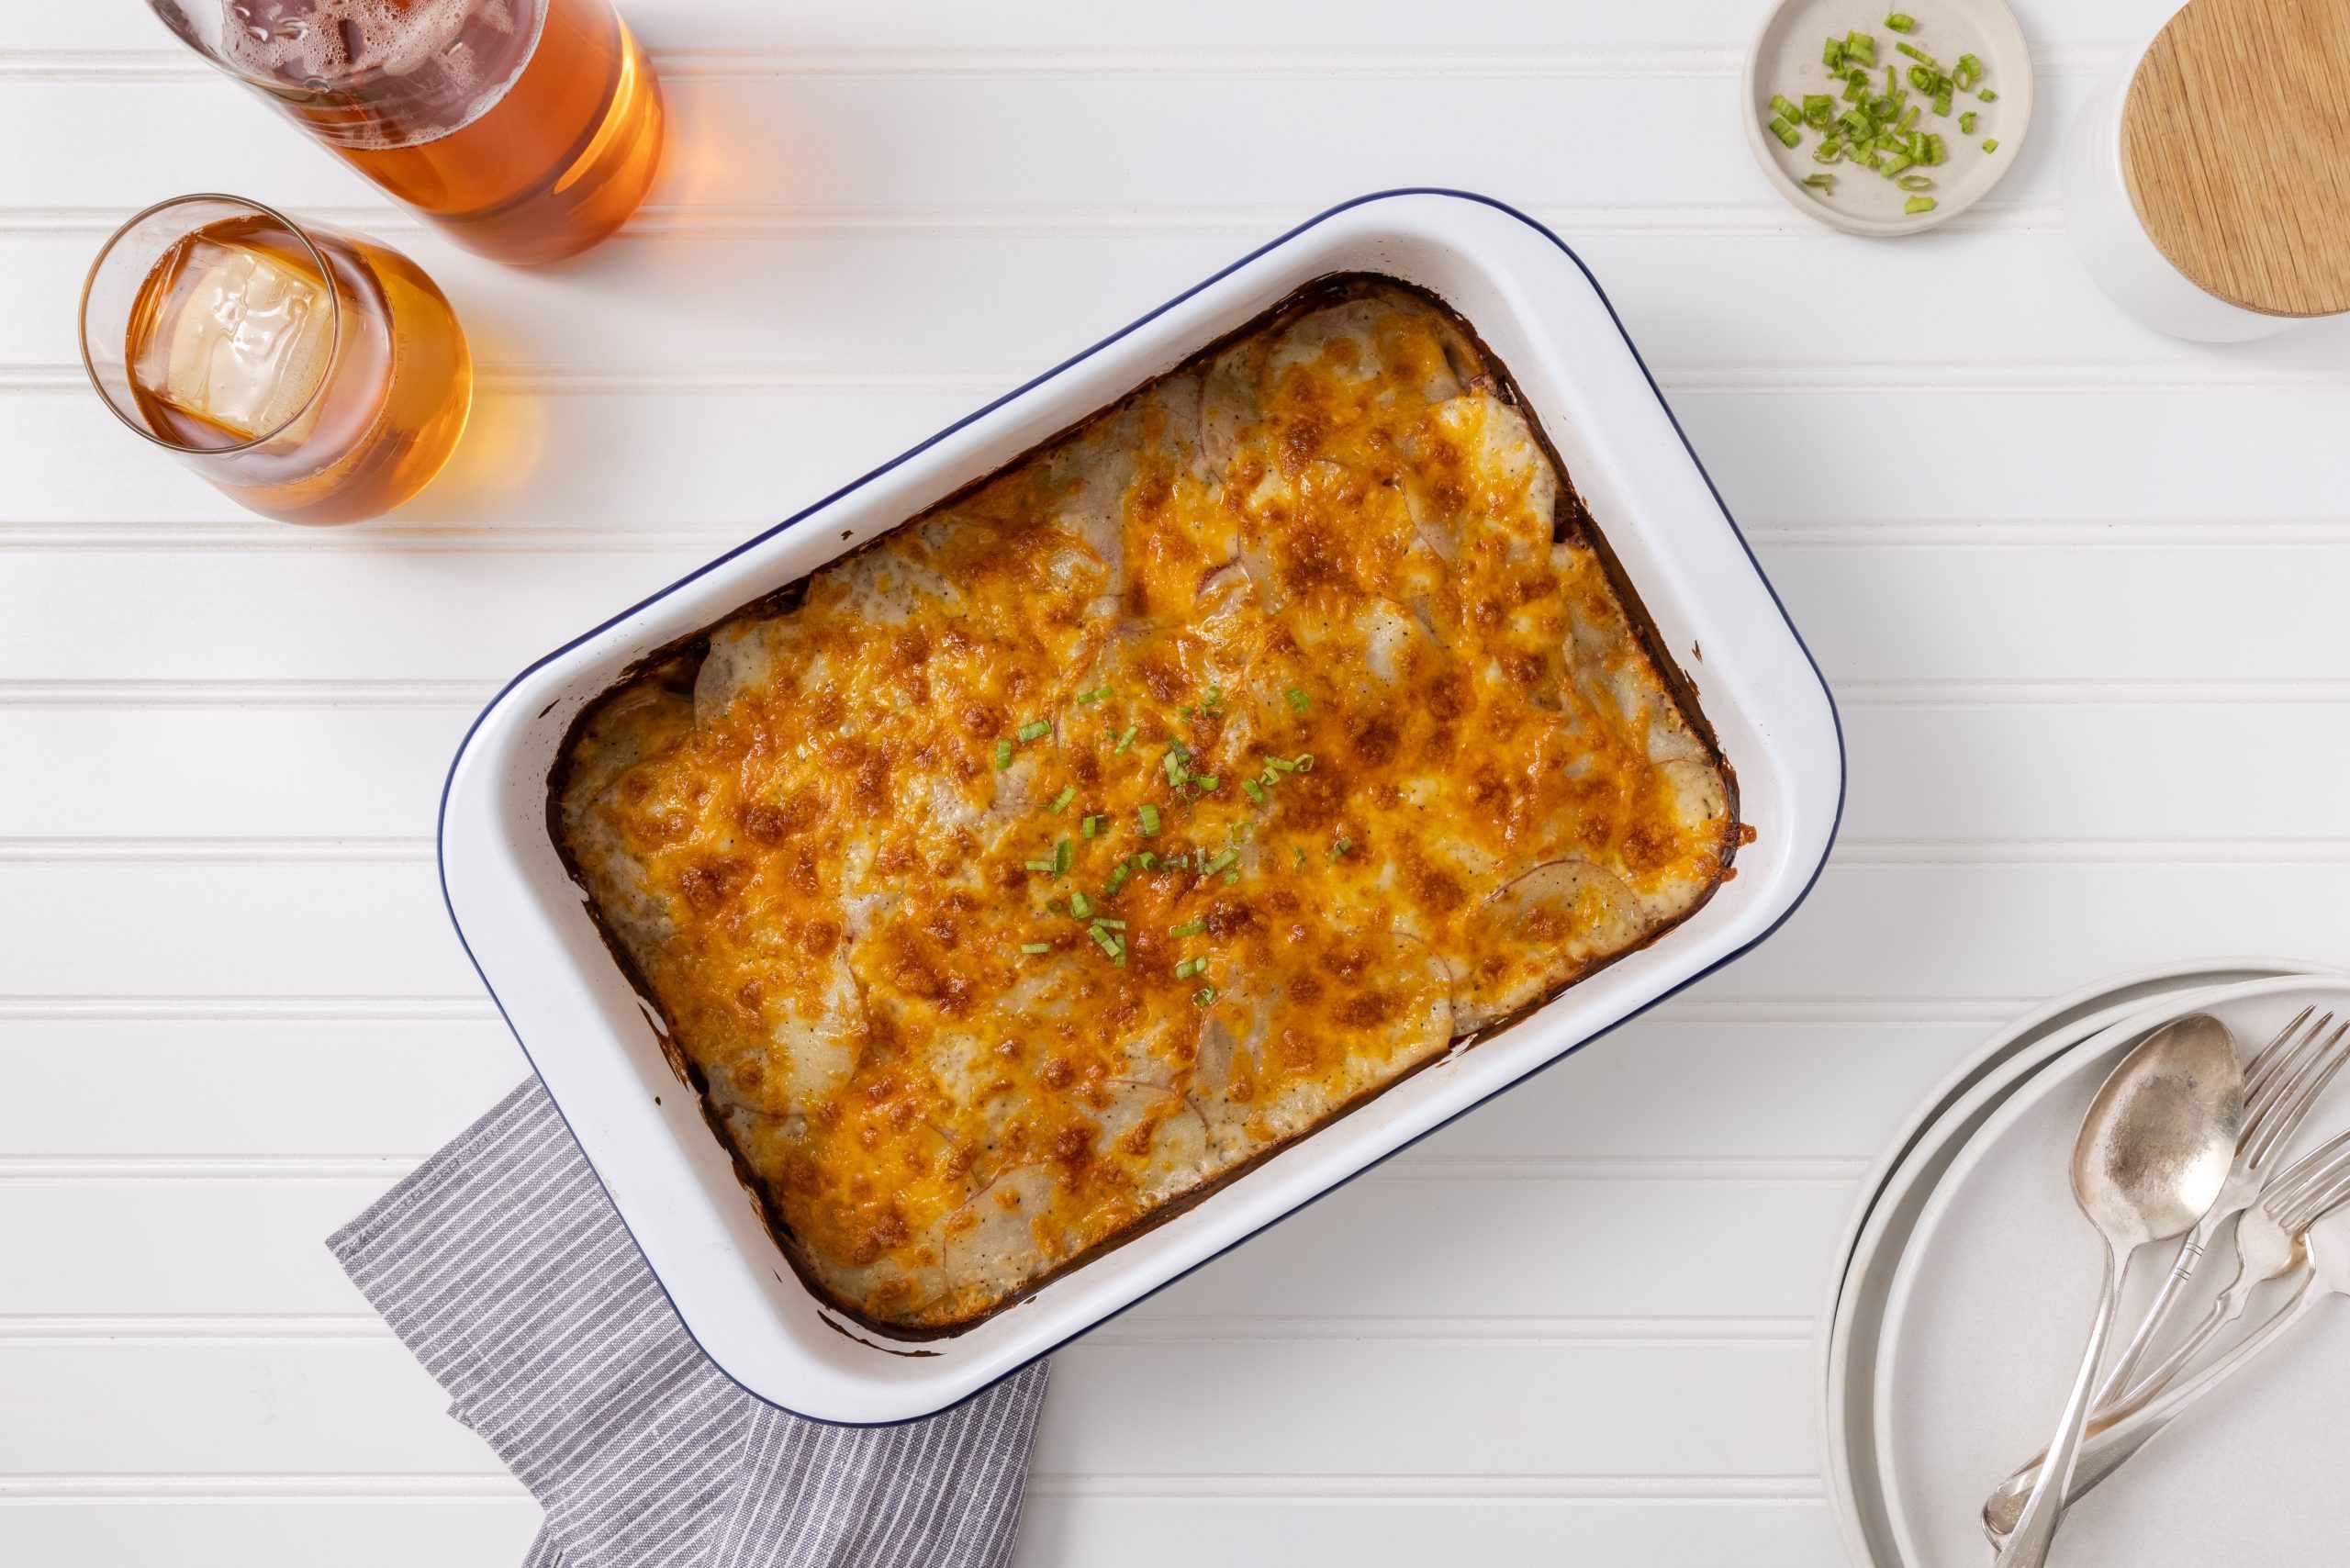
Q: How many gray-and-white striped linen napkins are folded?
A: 1